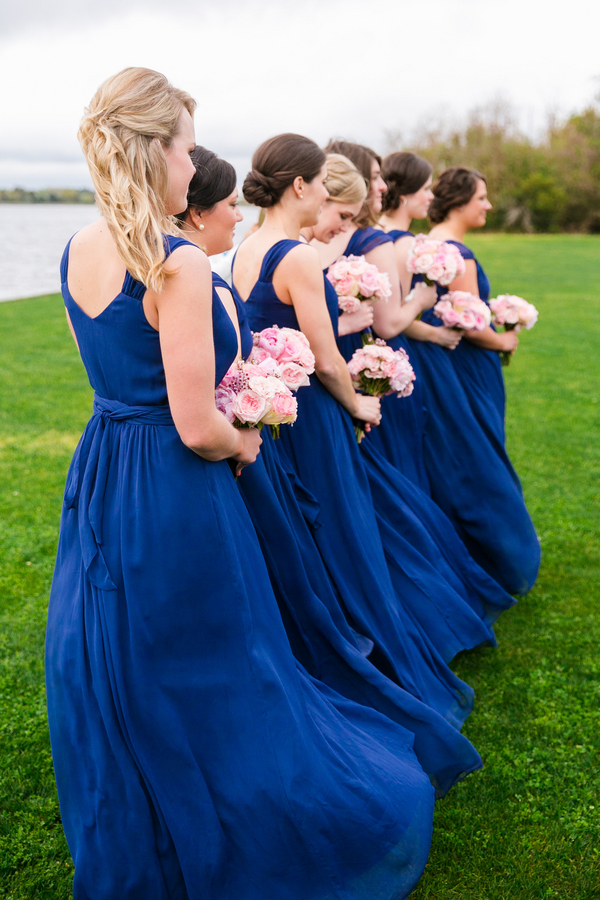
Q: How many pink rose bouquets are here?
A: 7